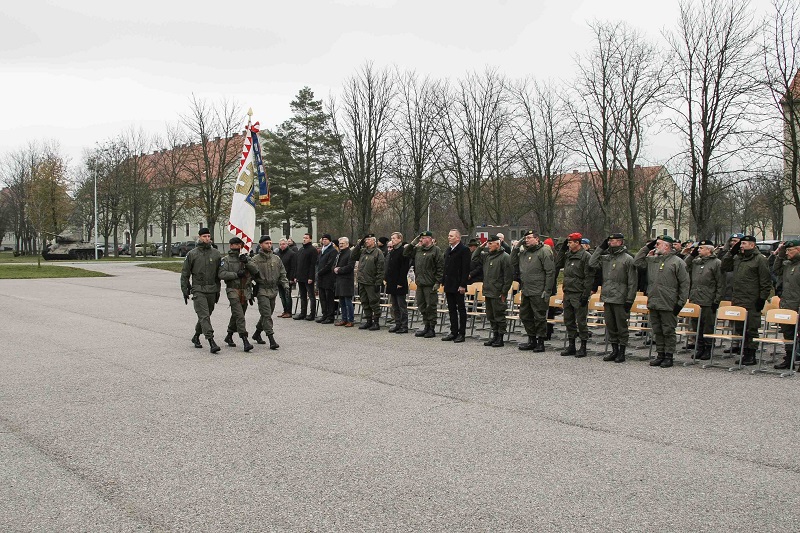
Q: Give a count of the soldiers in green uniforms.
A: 13